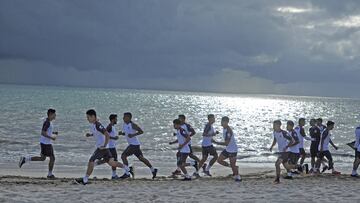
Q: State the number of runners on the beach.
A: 15